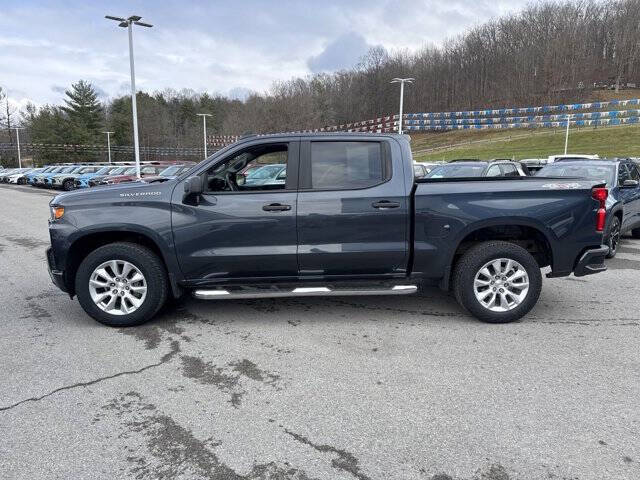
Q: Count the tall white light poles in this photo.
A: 6